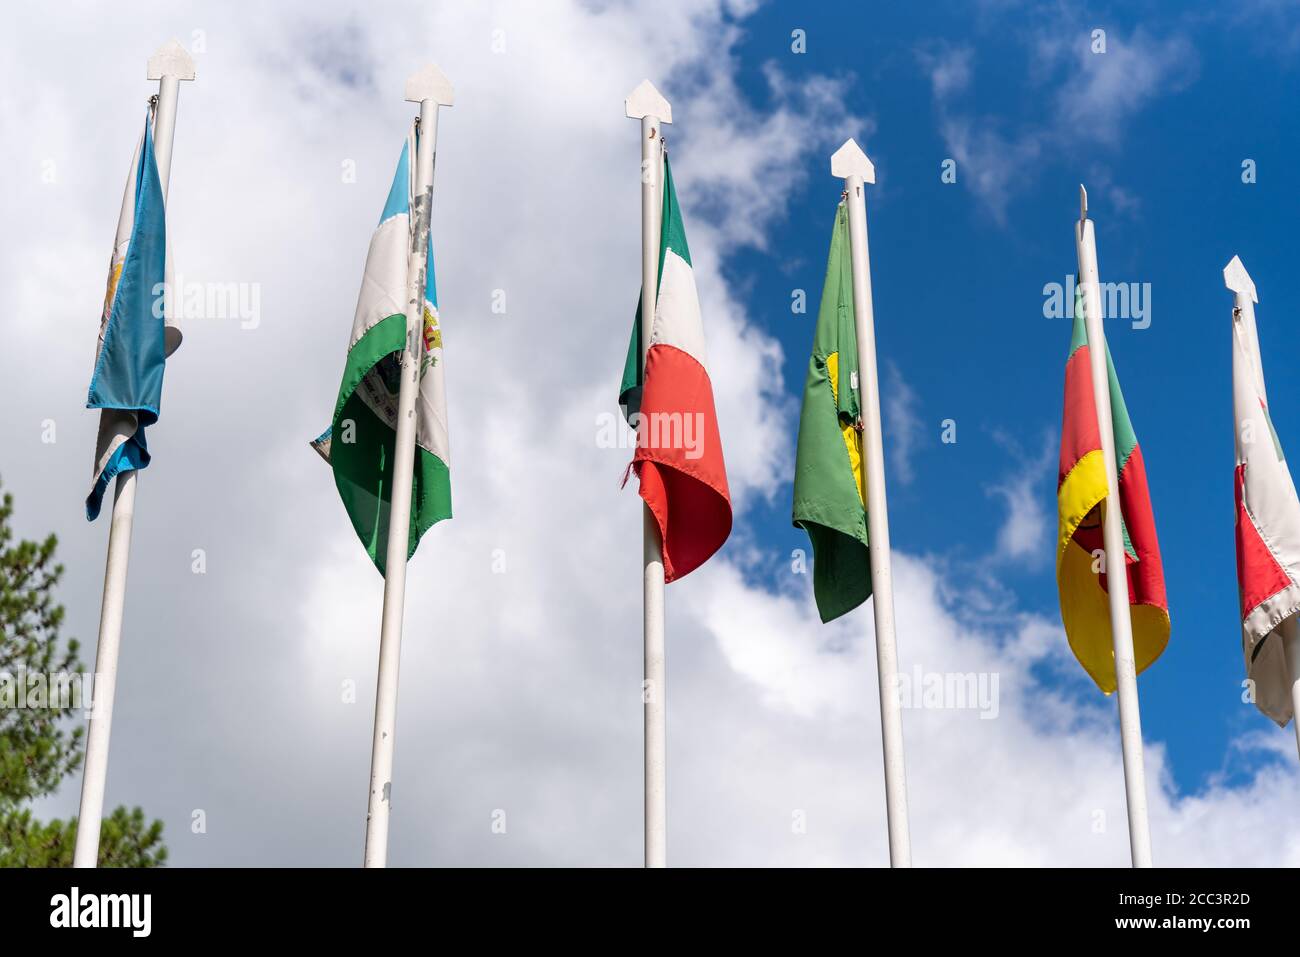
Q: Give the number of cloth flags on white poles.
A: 6